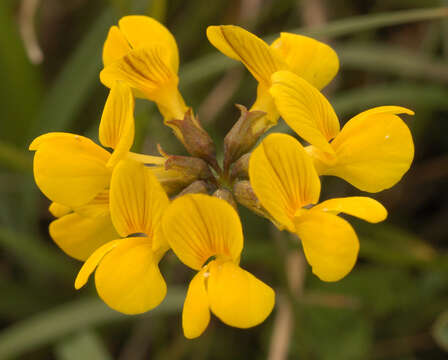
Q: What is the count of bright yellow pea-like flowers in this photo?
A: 8